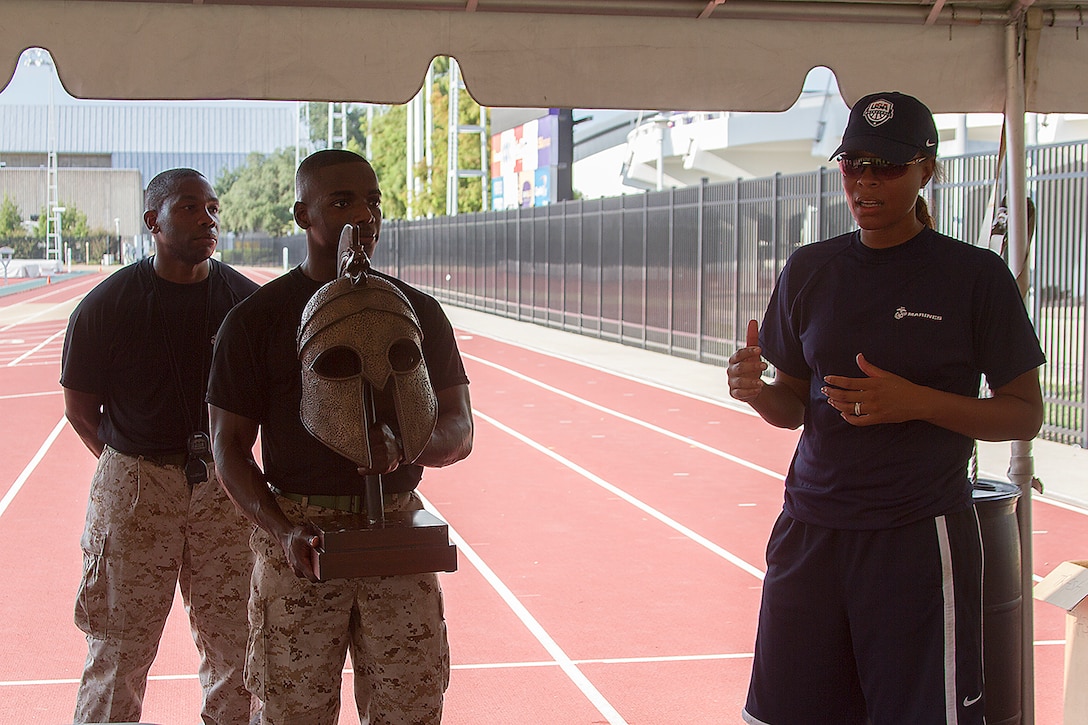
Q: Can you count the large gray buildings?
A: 1